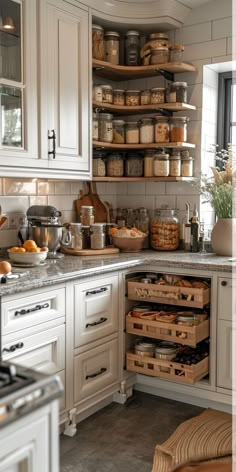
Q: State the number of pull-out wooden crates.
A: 3